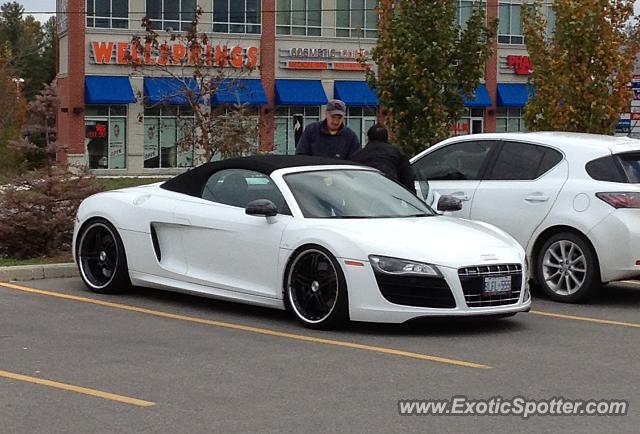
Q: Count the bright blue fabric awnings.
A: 7